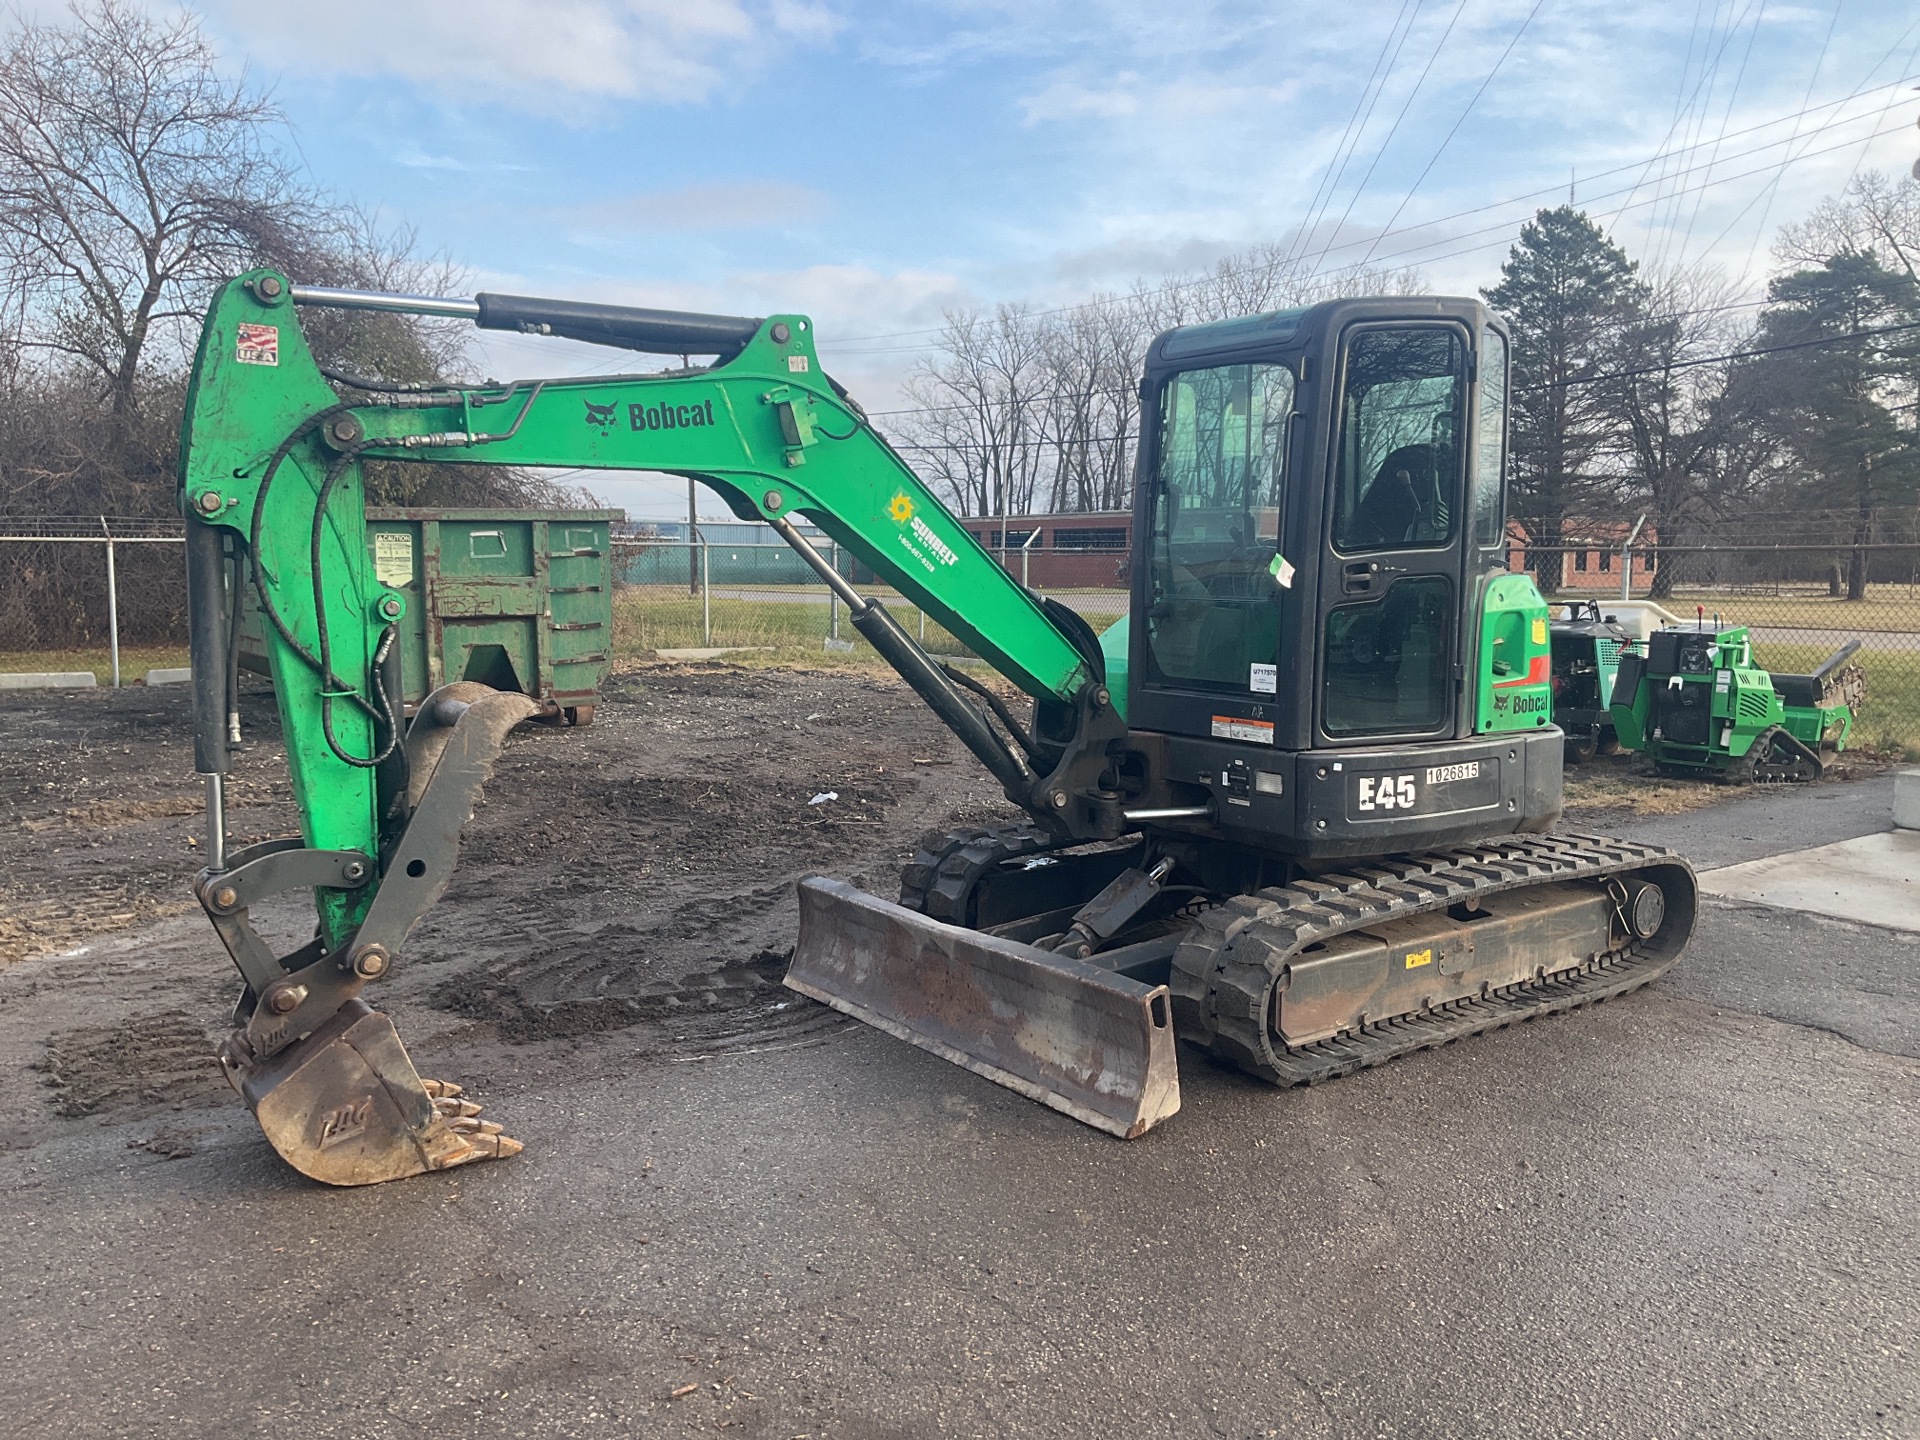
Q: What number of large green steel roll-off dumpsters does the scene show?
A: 1